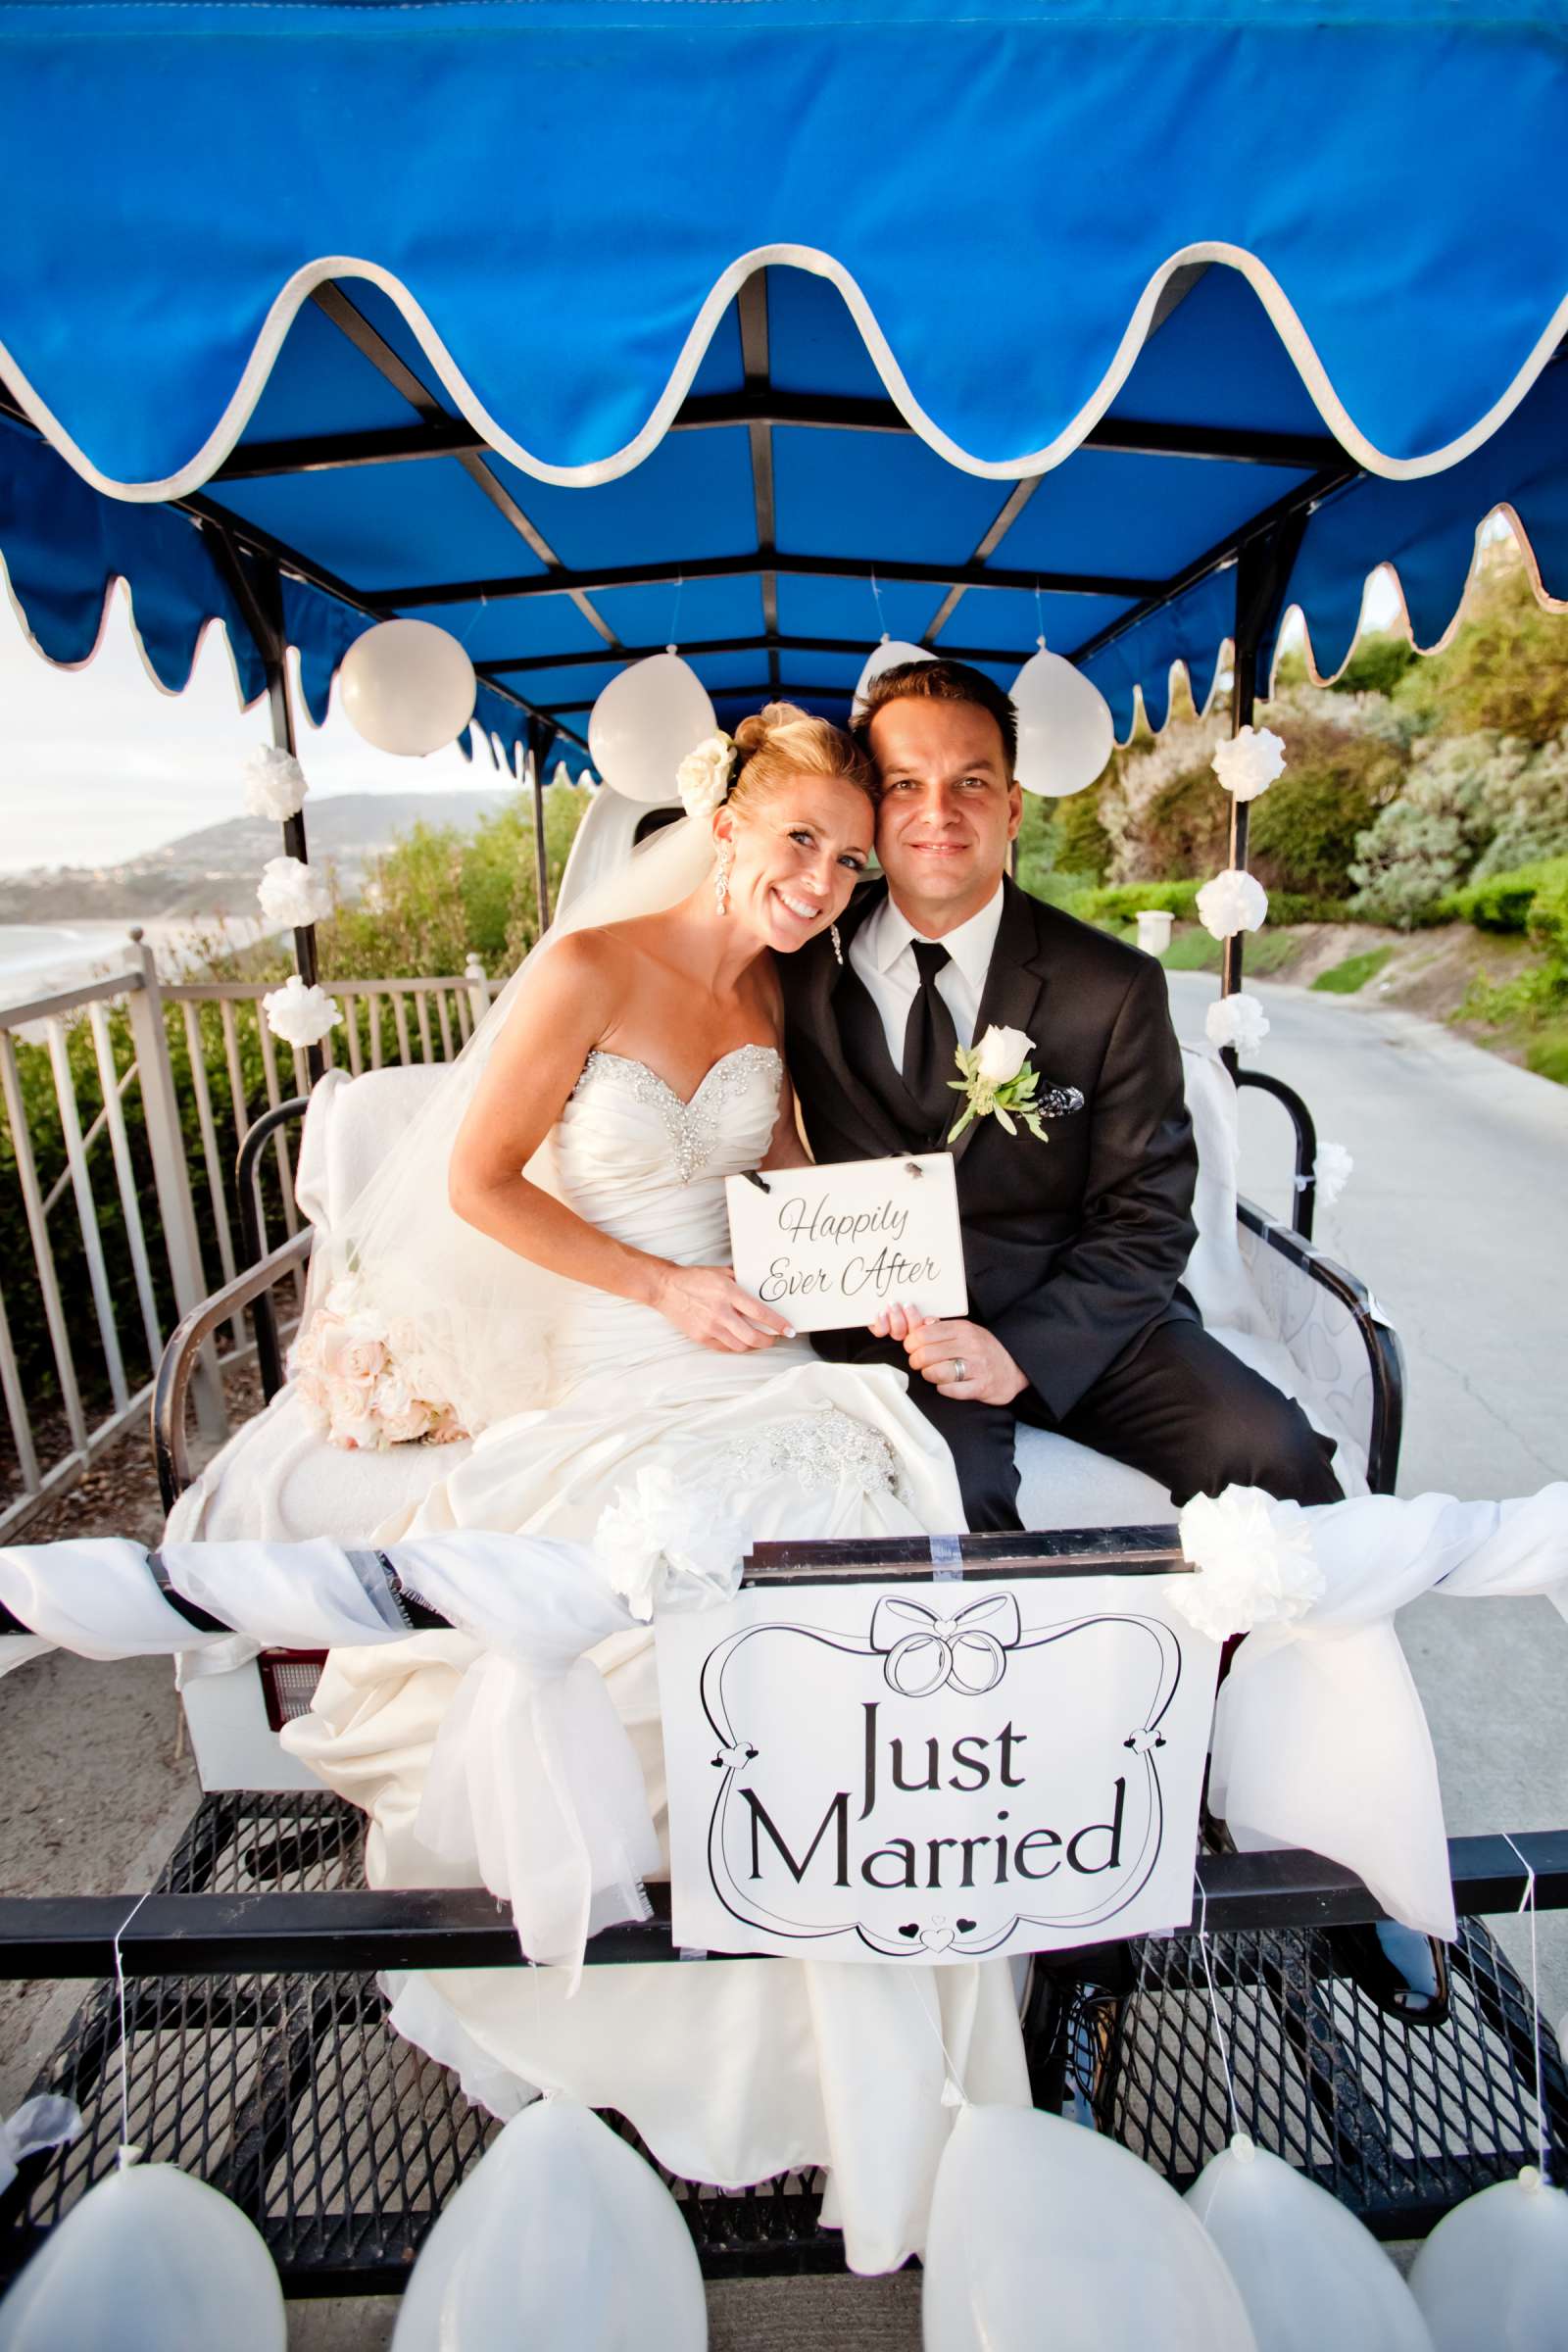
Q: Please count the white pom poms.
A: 9